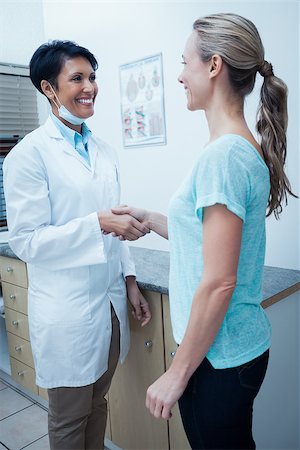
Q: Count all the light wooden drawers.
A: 5